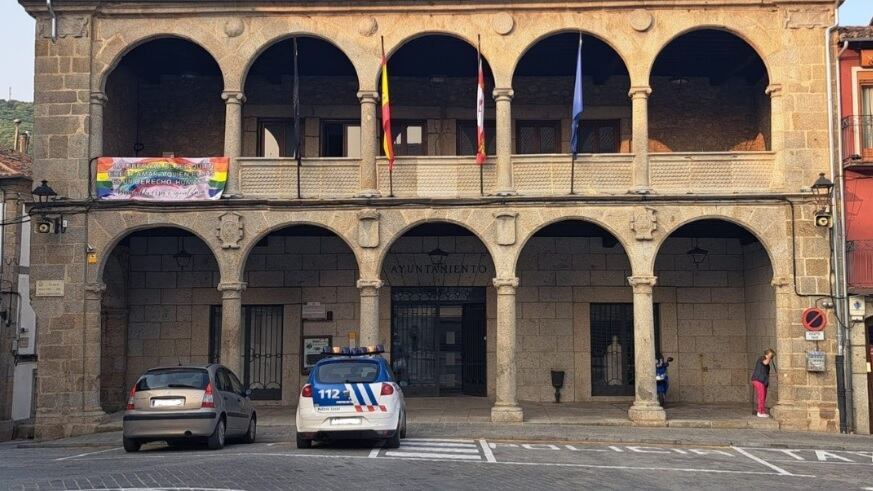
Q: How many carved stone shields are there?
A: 4